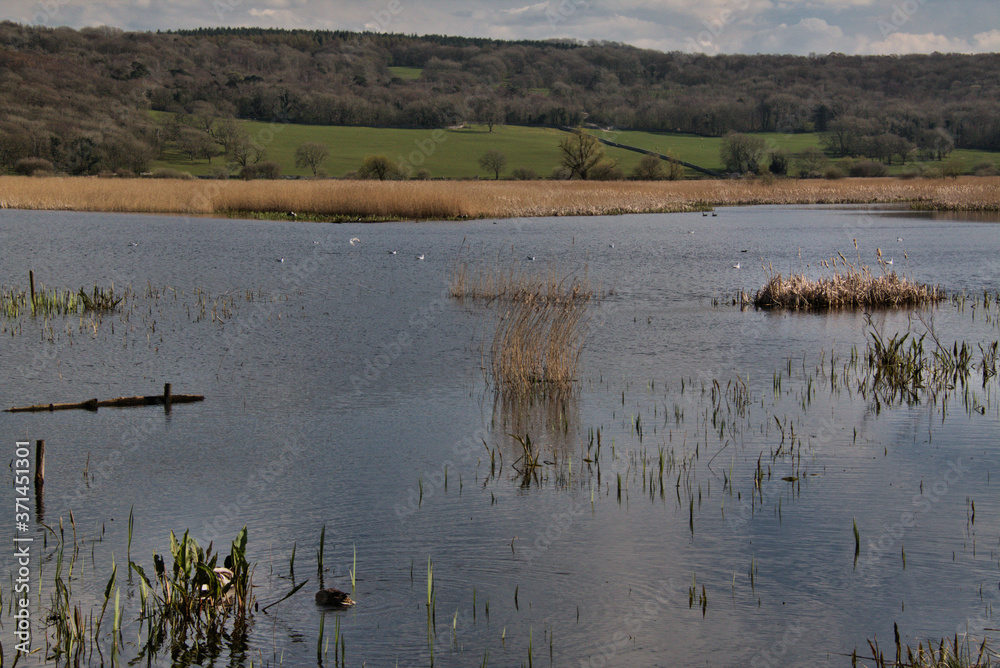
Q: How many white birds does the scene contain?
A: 12